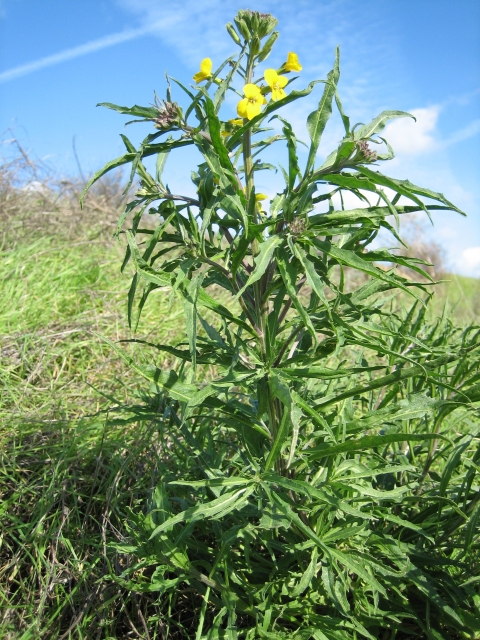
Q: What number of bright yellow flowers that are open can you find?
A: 4